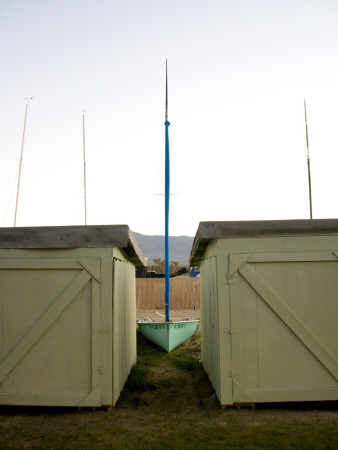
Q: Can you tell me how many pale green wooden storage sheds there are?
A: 2